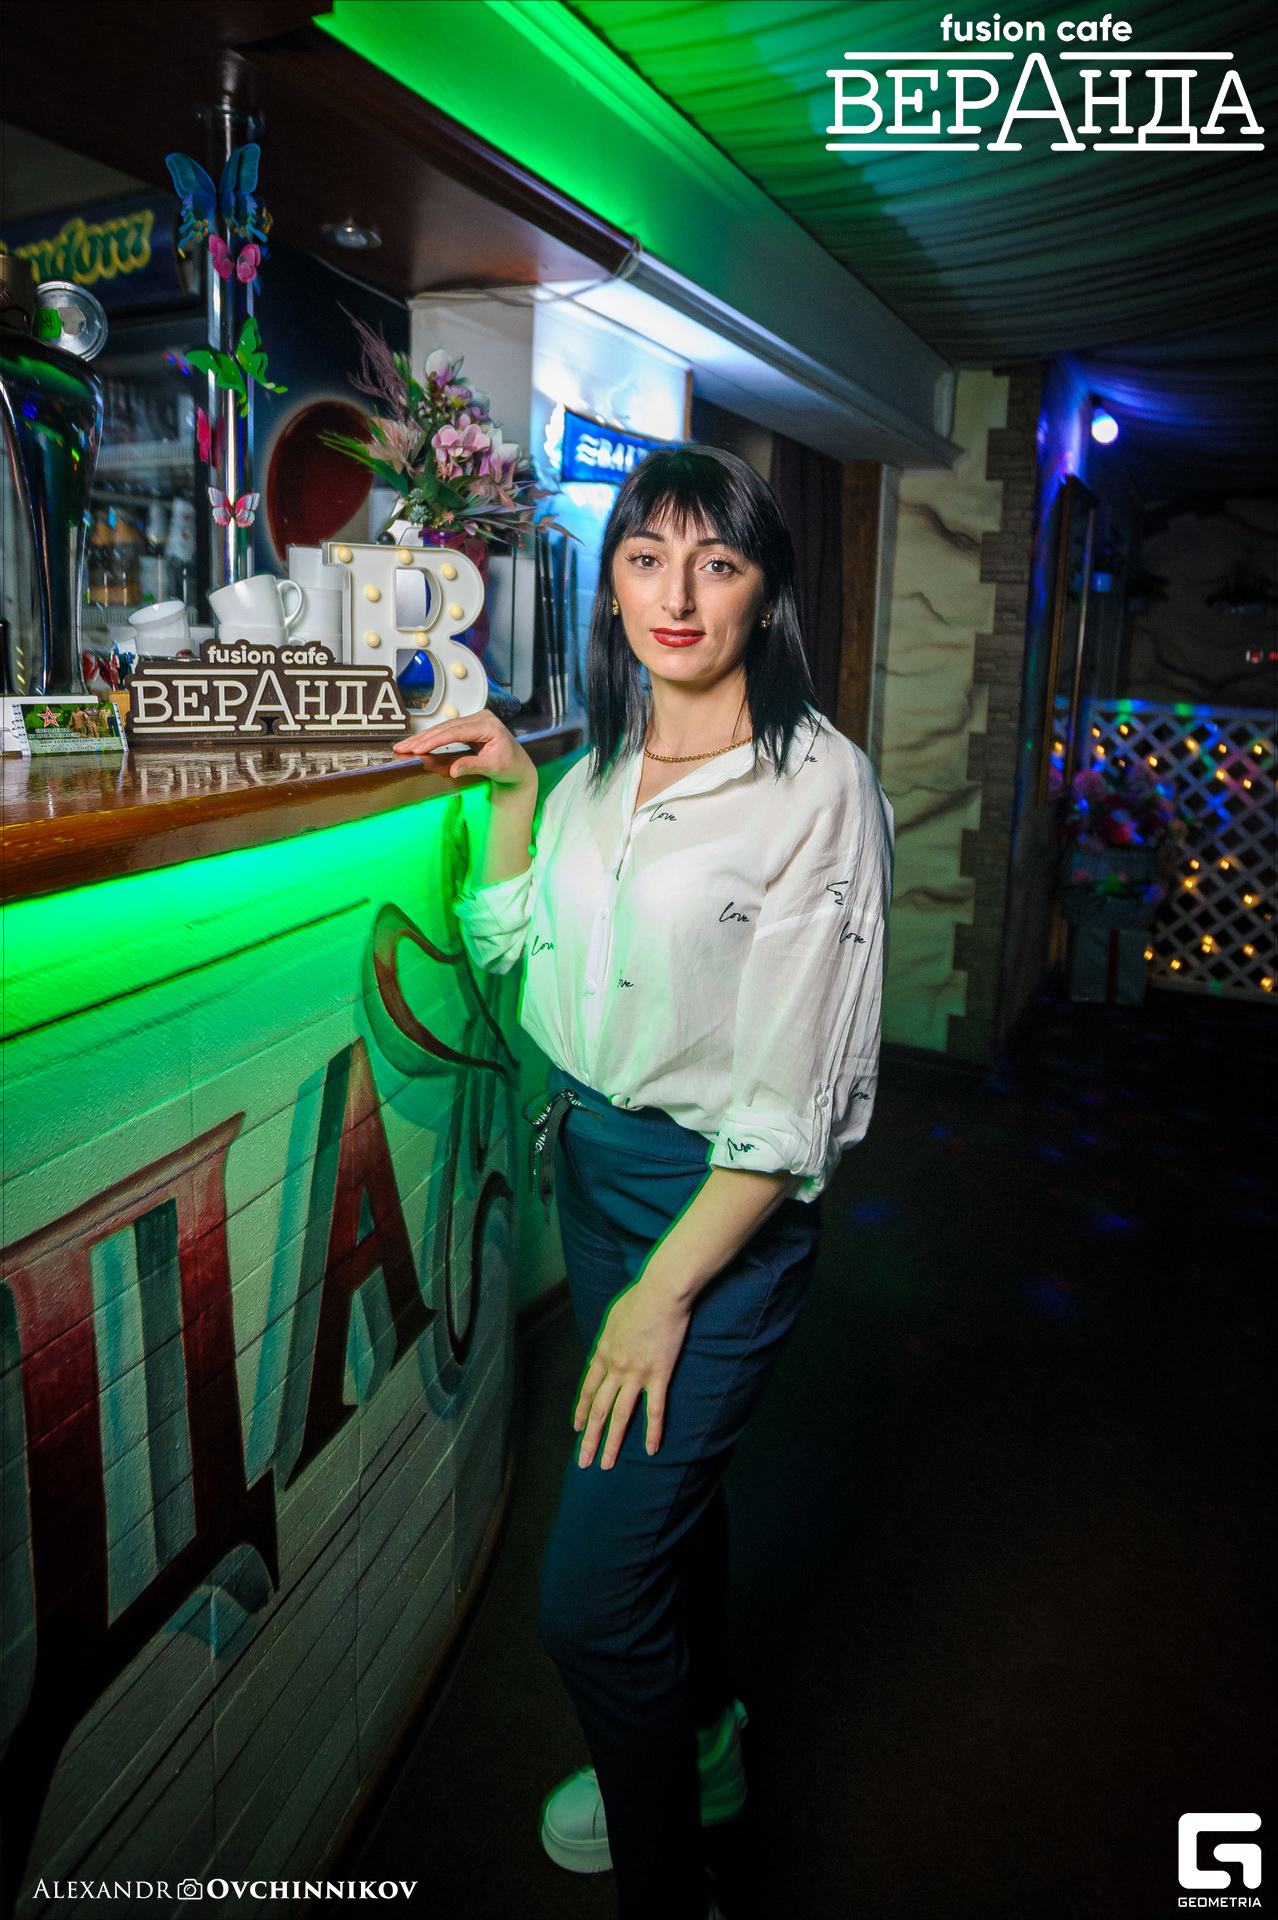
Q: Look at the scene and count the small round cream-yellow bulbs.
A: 9